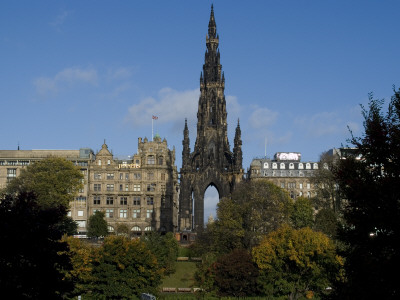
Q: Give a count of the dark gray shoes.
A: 0